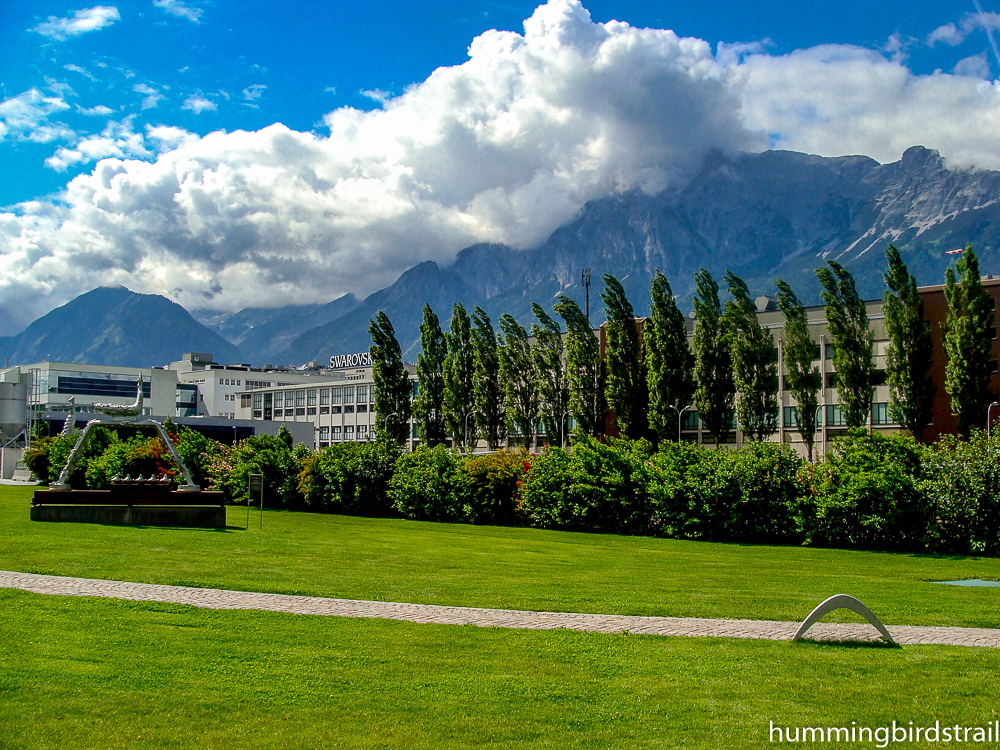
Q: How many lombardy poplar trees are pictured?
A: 15